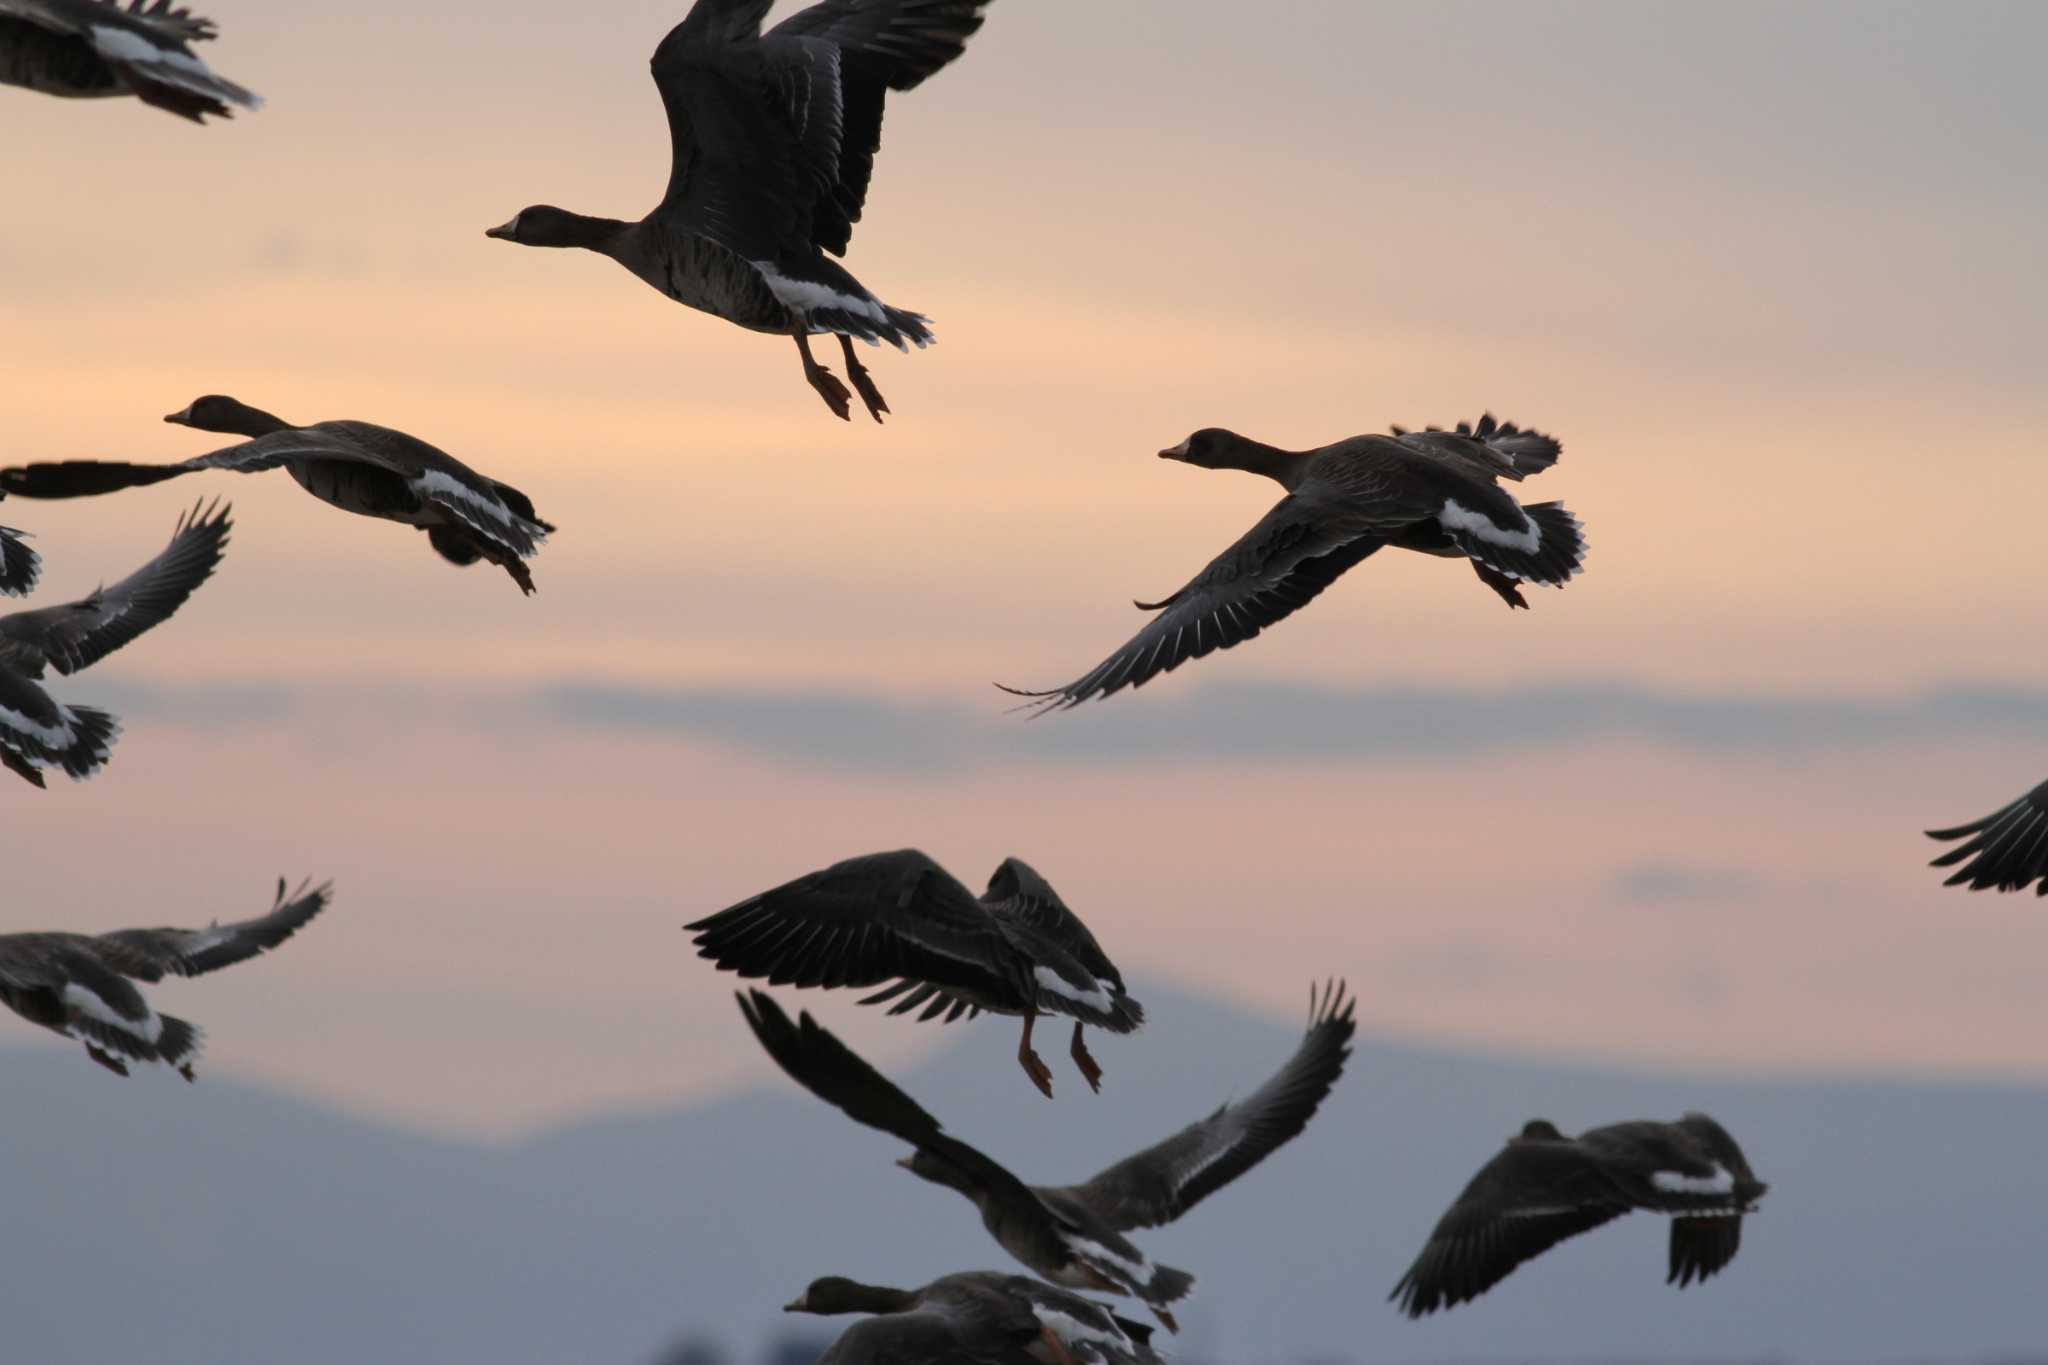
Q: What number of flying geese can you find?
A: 12